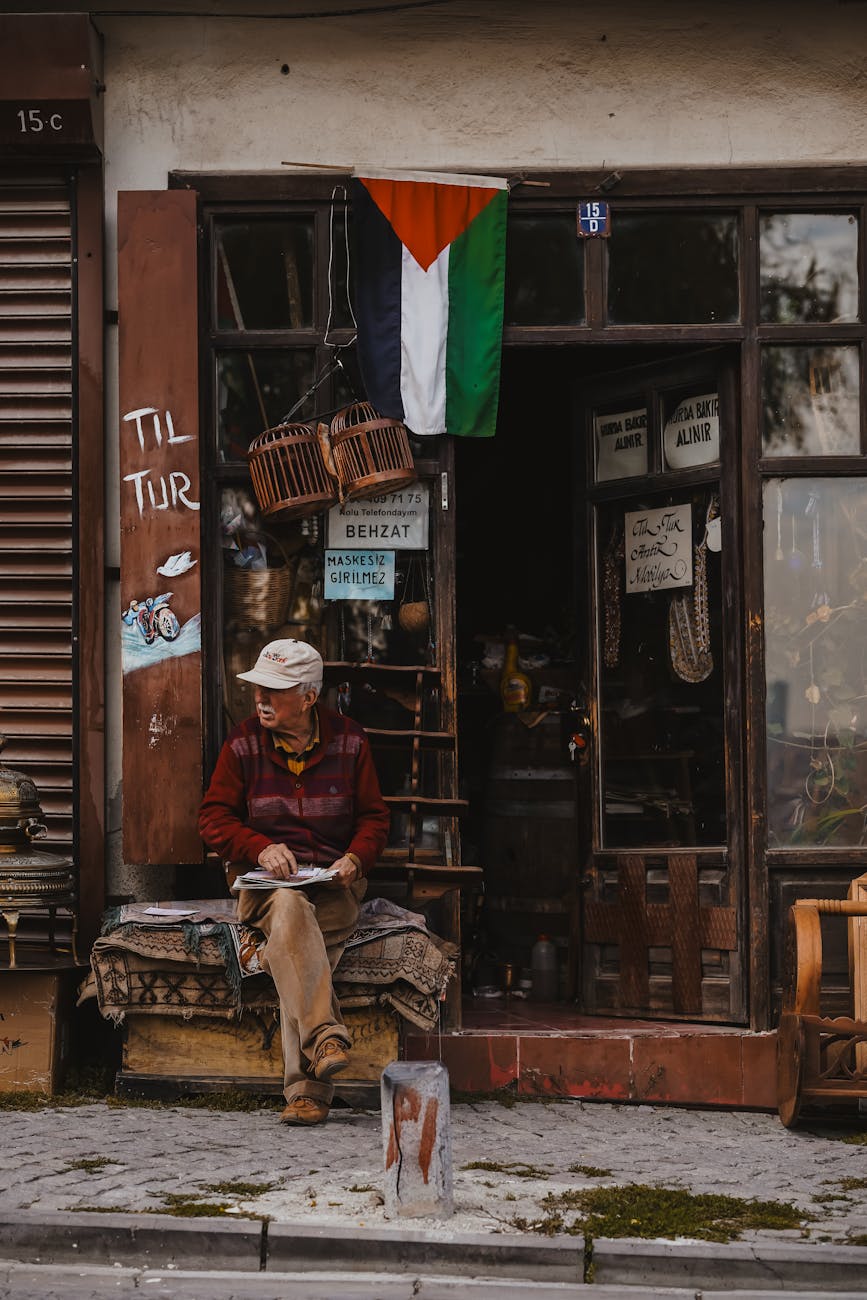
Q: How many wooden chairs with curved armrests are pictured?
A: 1